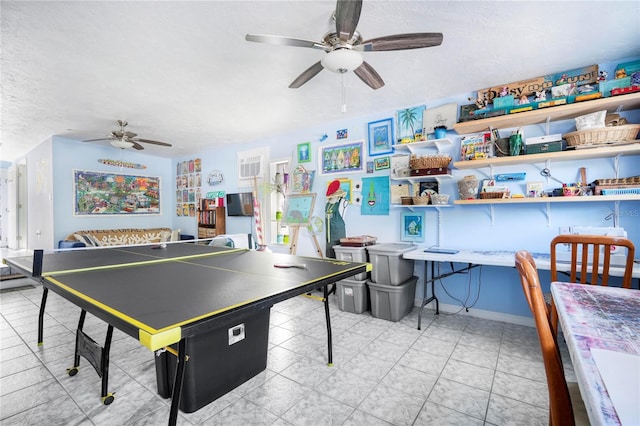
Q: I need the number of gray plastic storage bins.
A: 4